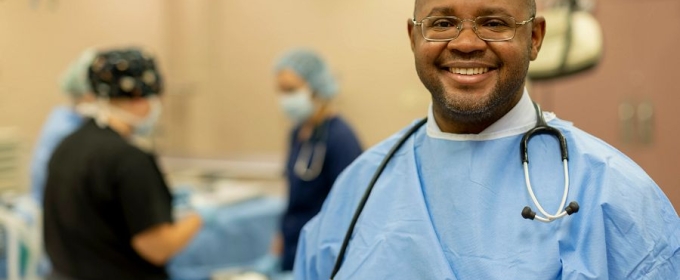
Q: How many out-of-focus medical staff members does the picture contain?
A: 3